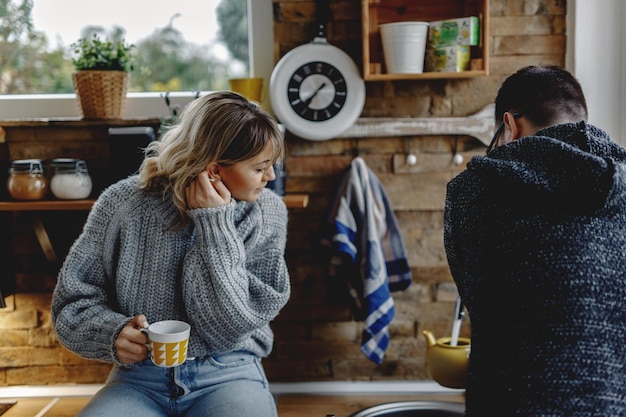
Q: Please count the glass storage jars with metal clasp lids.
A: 2